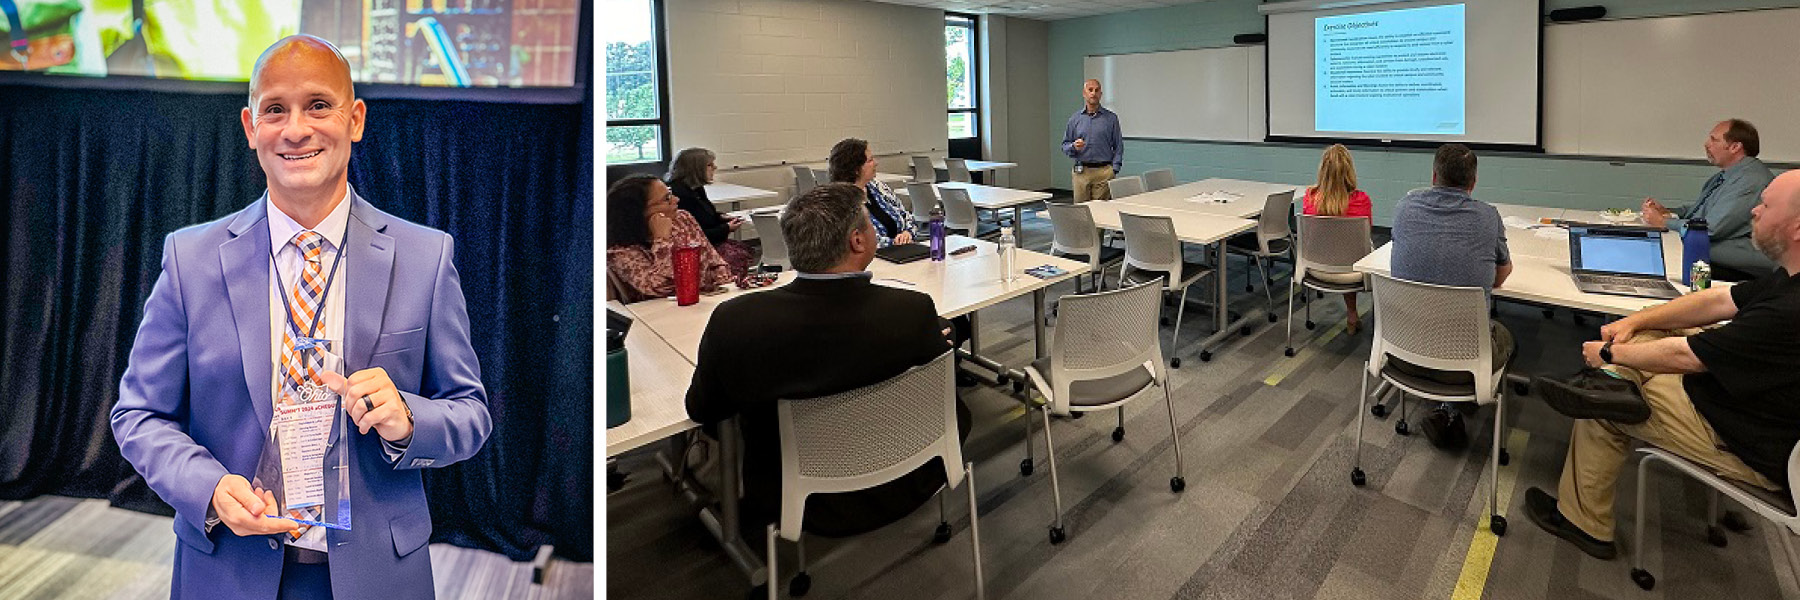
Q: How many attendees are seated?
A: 8